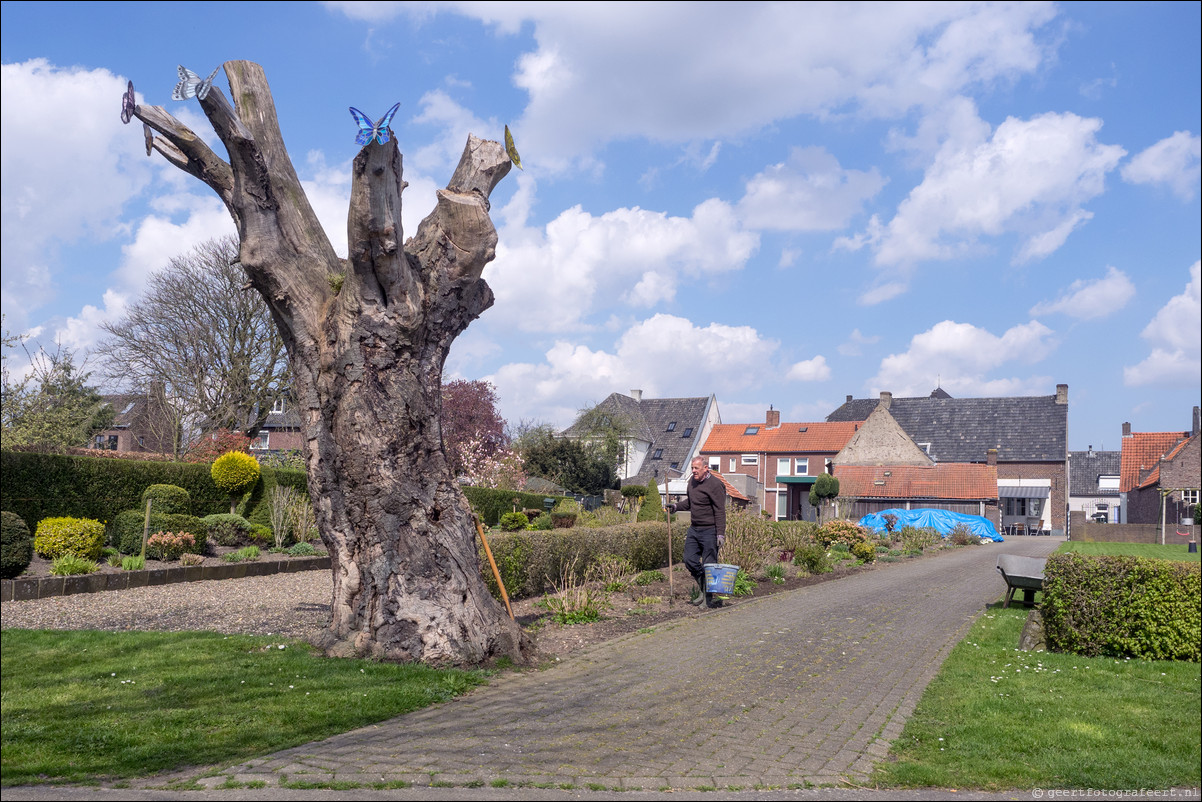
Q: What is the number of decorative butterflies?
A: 5